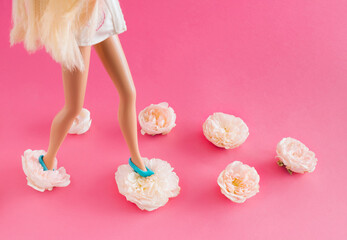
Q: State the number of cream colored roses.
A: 7